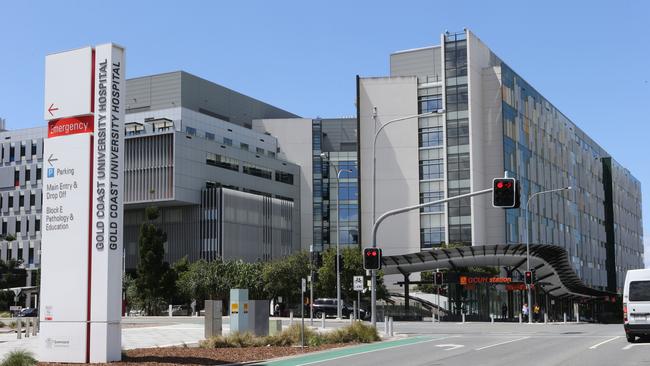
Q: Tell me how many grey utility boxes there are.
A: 2